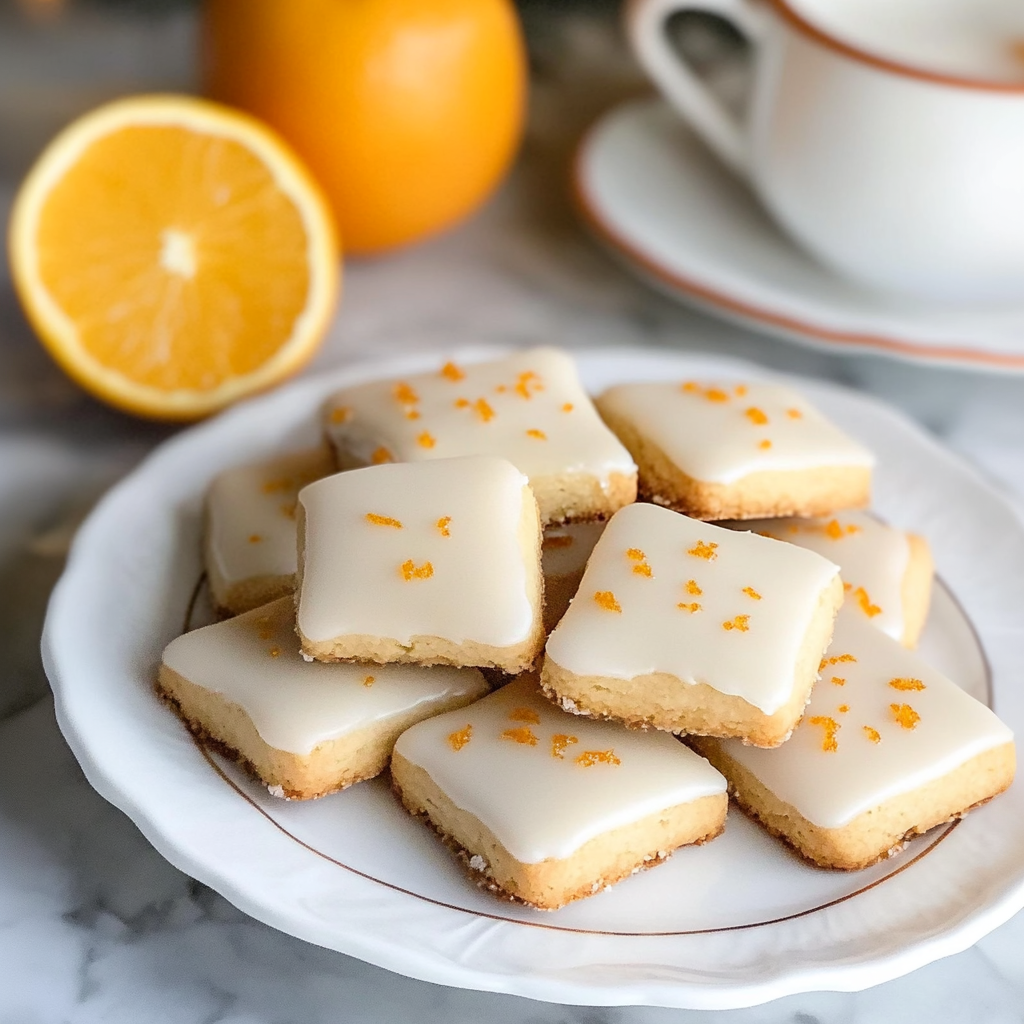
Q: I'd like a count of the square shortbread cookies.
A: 10